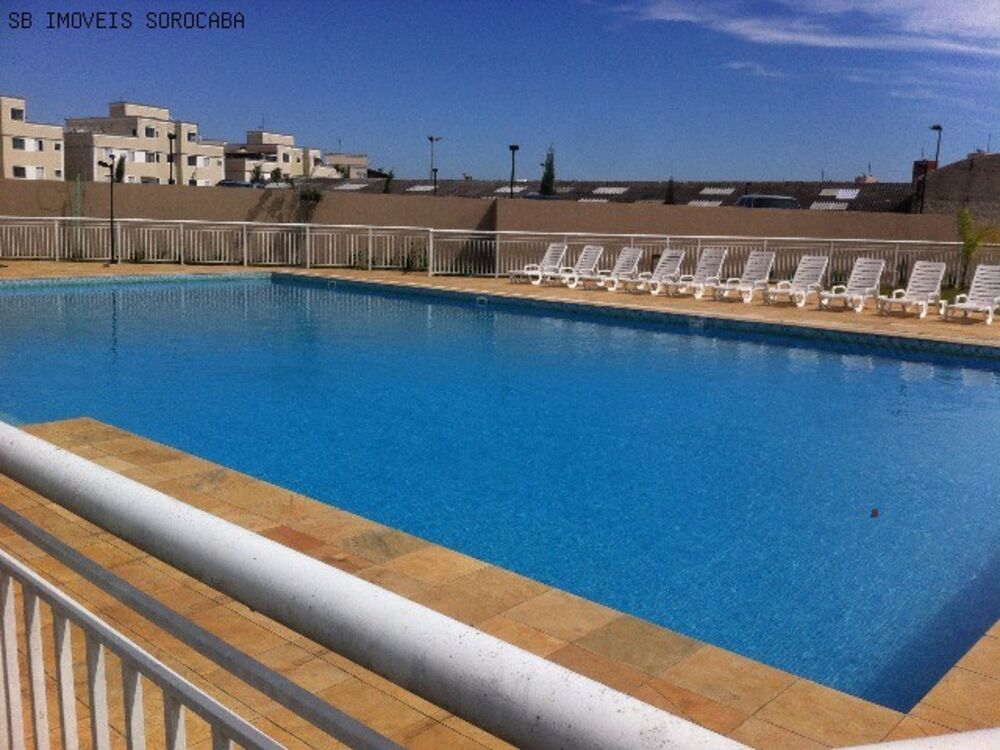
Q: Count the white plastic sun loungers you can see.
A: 10